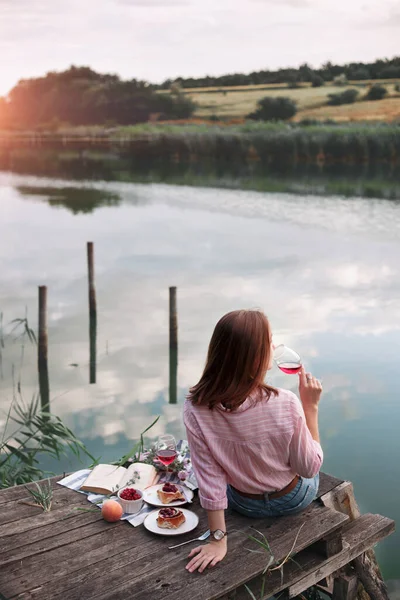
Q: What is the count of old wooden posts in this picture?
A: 3